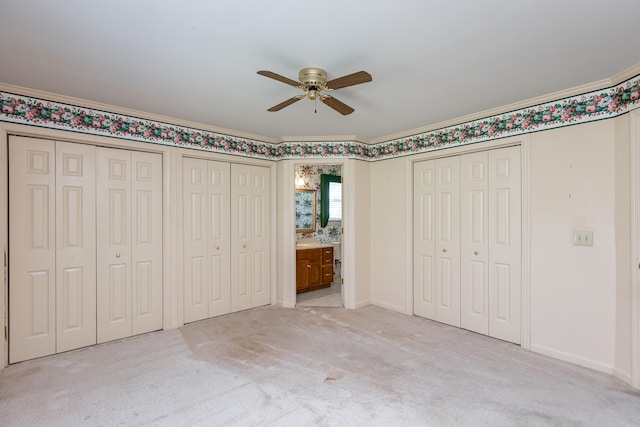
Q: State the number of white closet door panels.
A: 12